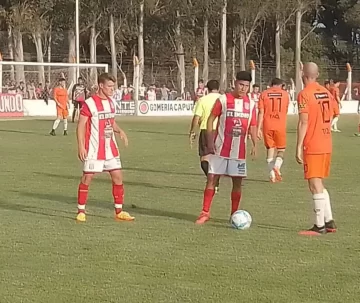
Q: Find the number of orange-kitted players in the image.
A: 4